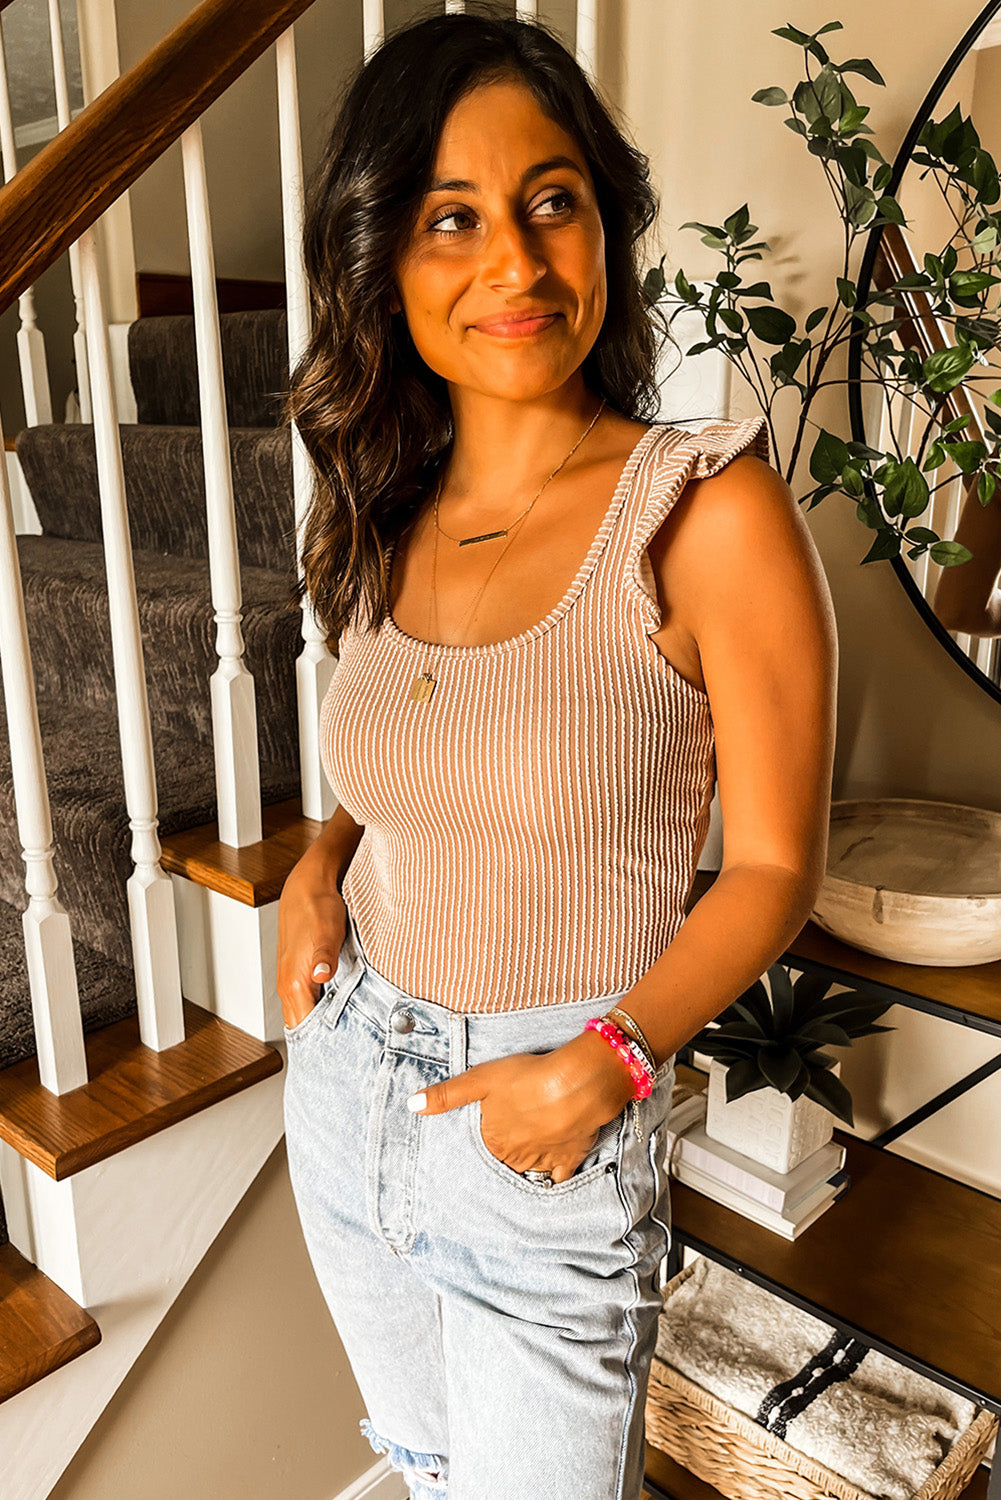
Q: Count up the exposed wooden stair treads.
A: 3